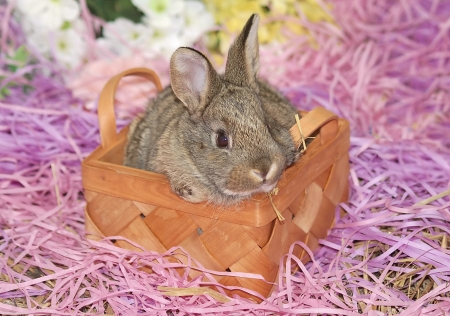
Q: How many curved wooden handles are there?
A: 2